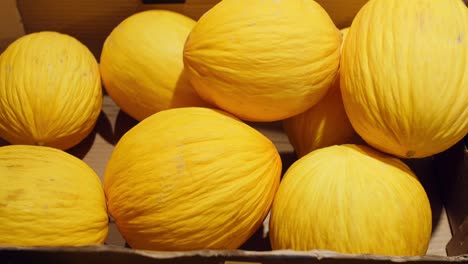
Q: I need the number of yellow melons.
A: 8